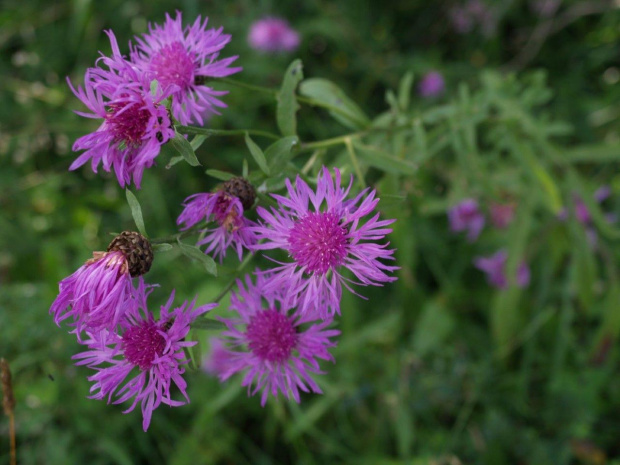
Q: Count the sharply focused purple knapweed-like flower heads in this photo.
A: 7